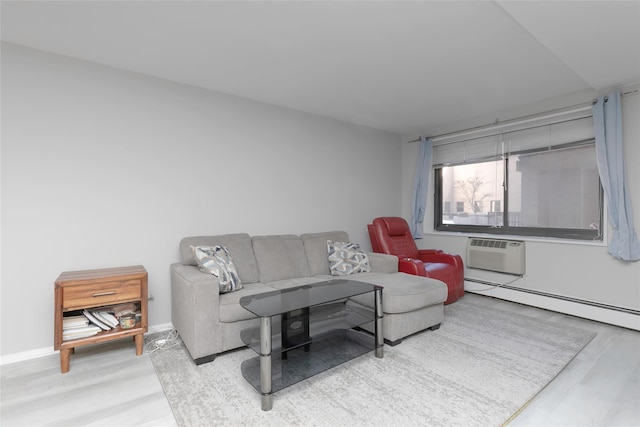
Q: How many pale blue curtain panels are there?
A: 2